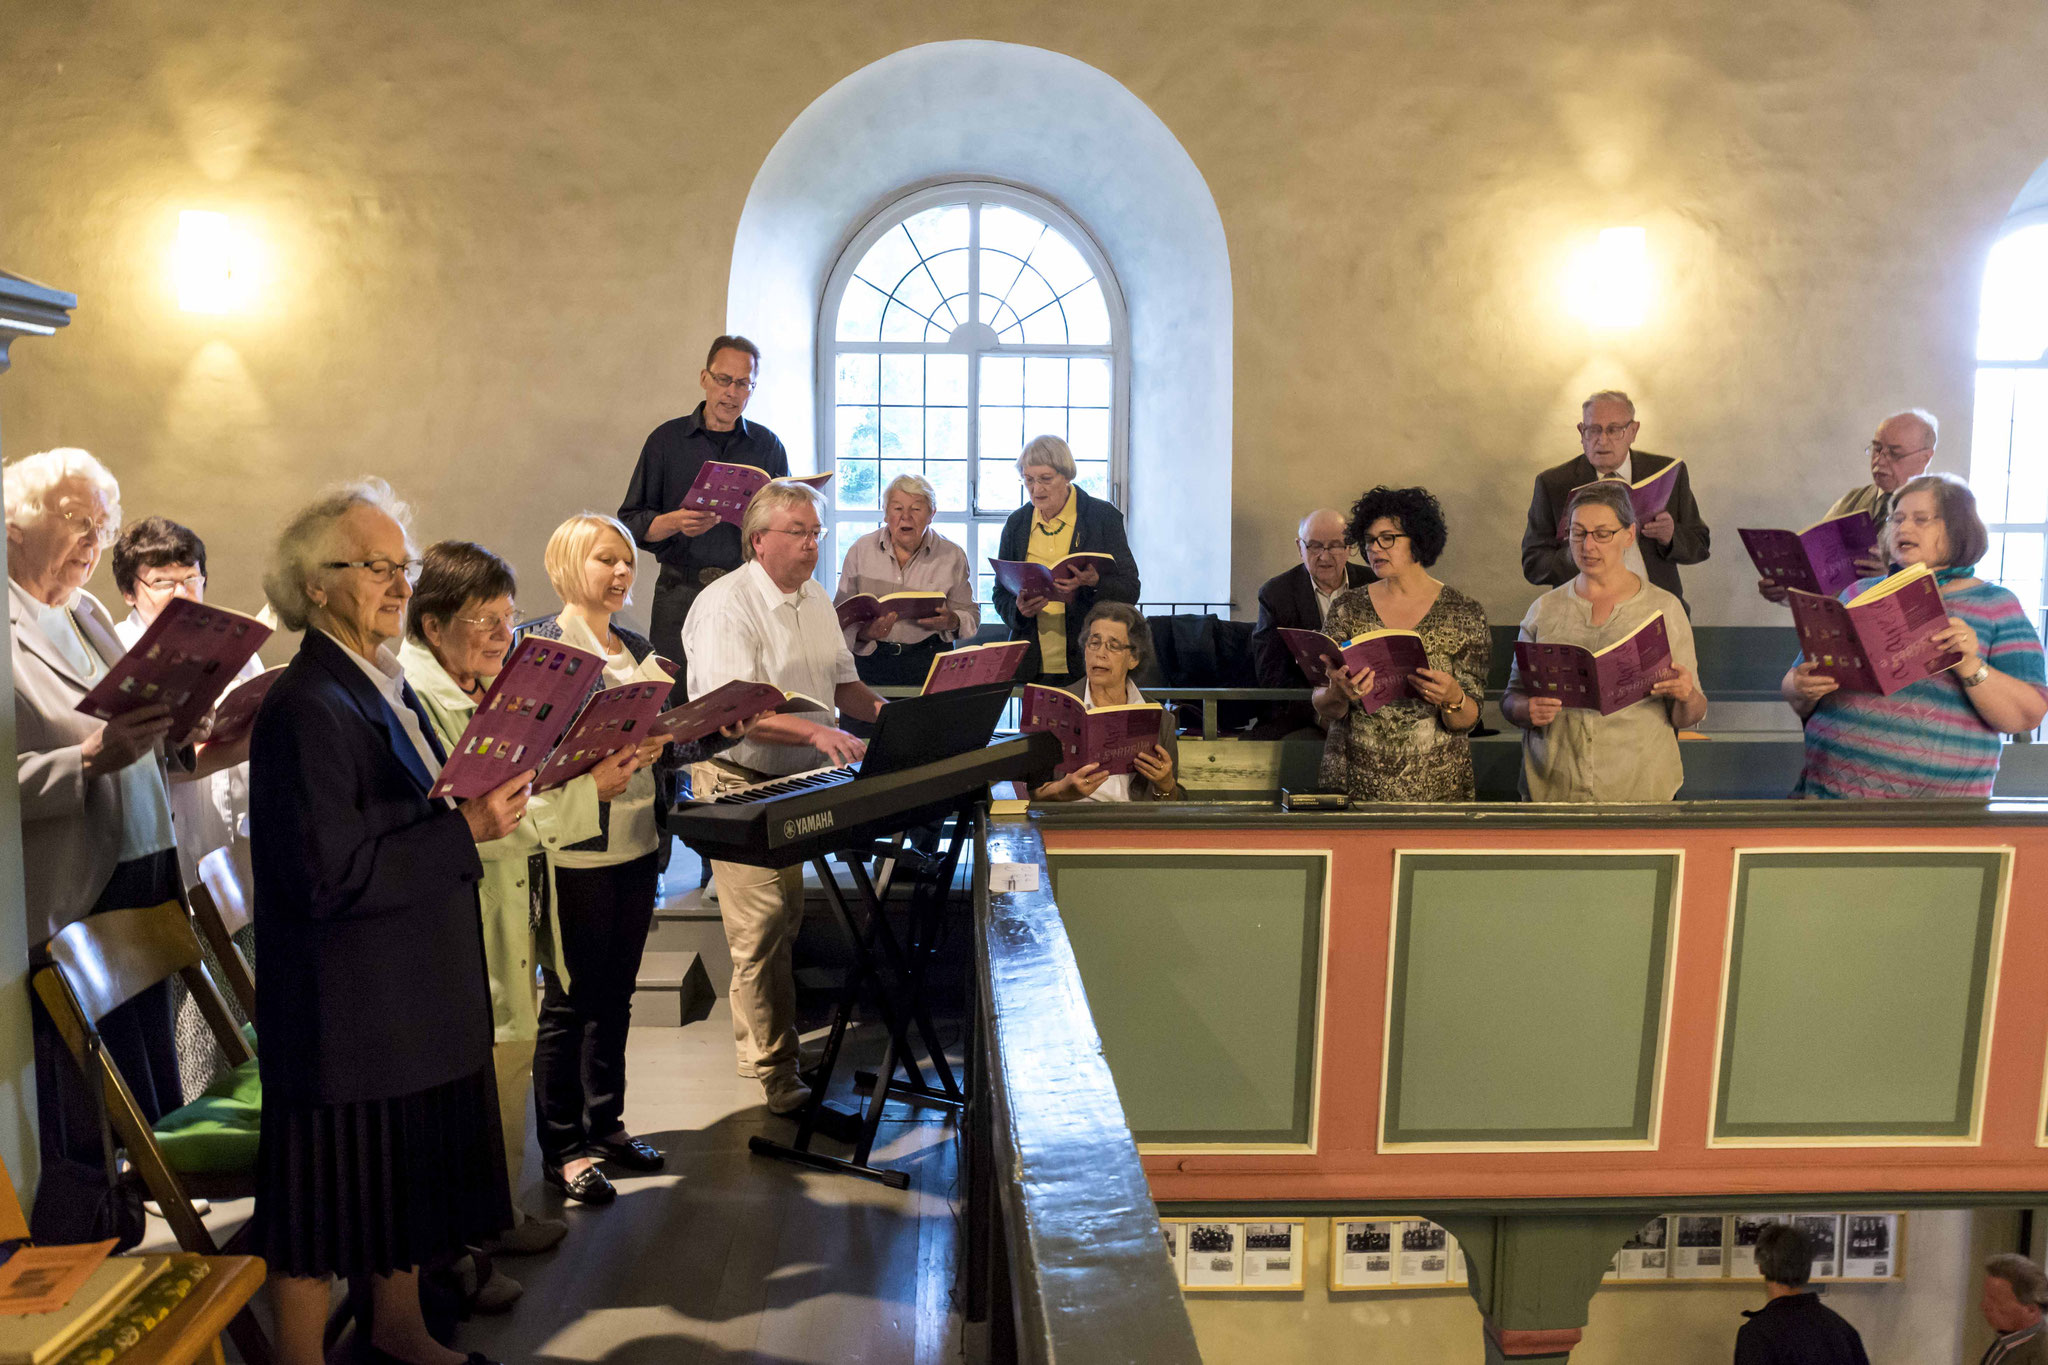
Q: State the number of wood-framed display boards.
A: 3